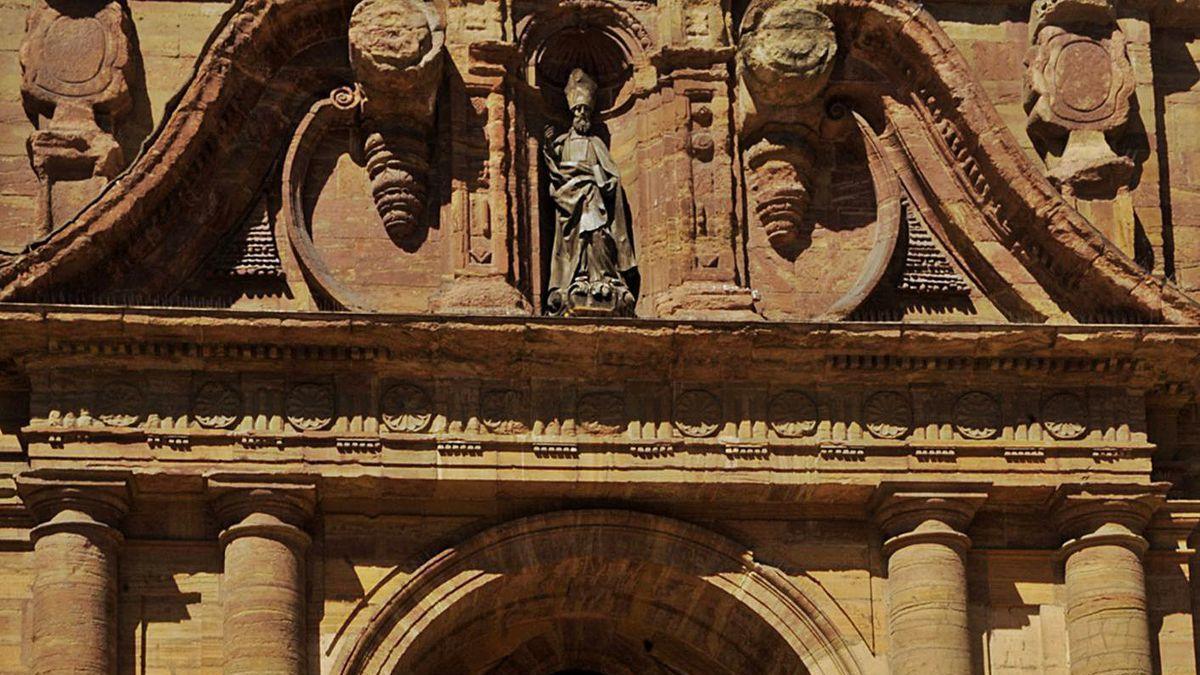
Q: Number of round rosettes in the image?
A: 11